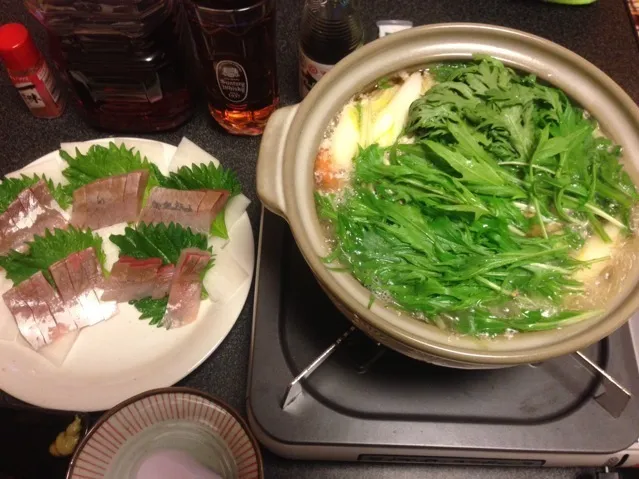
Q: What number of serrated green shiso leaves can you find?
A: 5